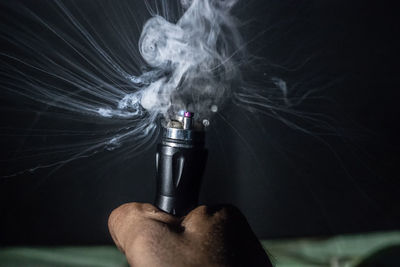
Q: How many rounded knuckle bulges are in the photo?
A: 2